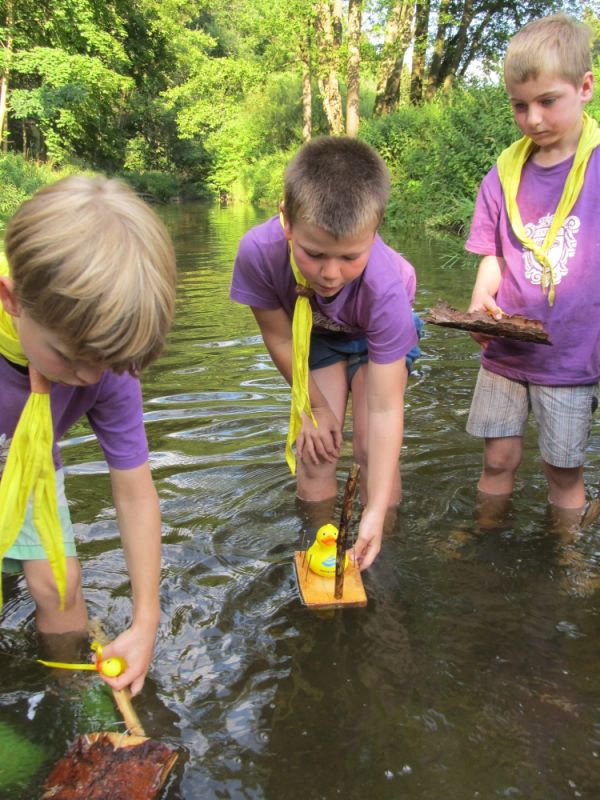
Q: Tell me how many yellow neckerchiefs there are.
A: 3